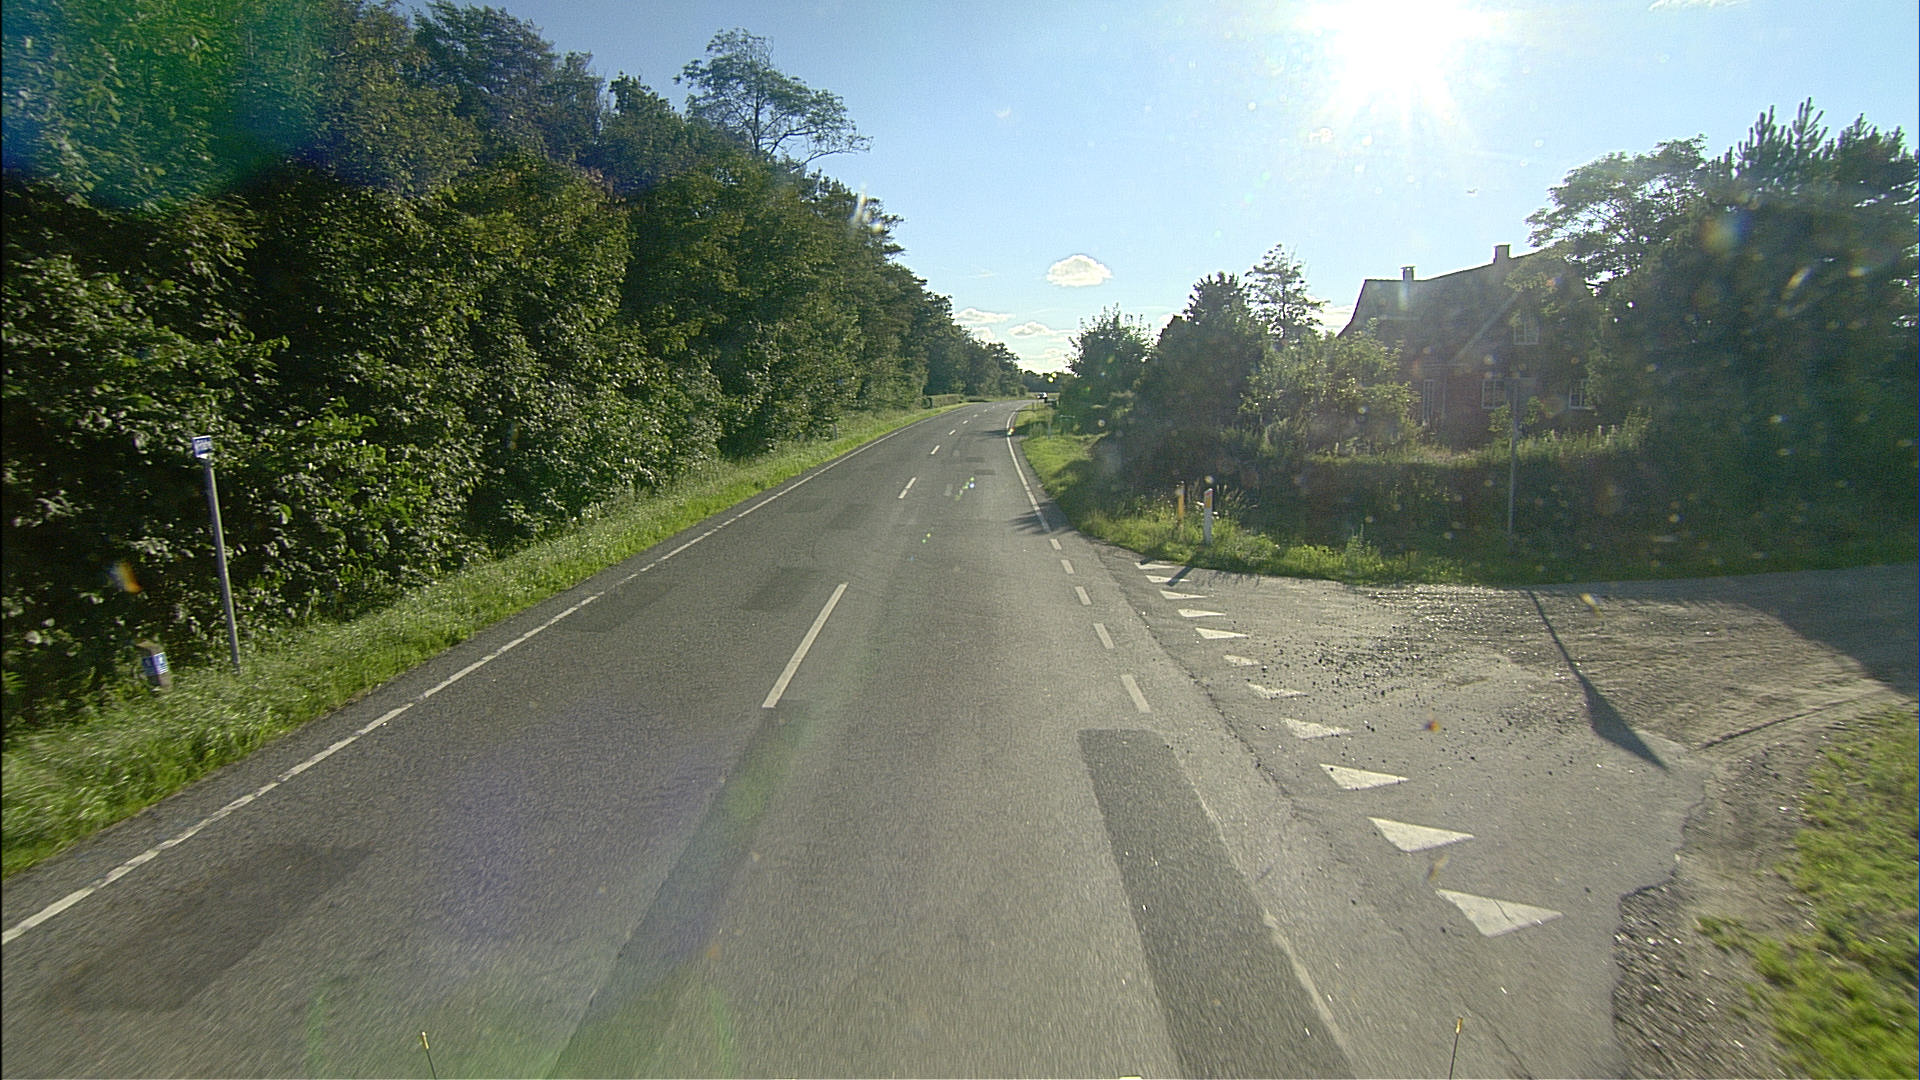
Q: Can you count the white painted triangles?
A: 11